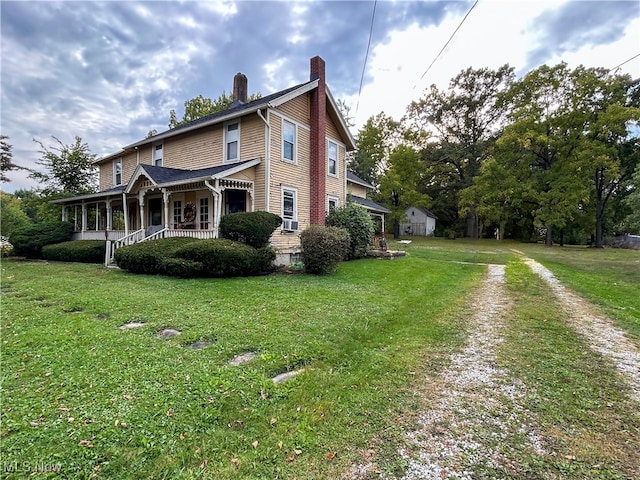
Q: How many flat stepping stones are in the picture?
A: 5